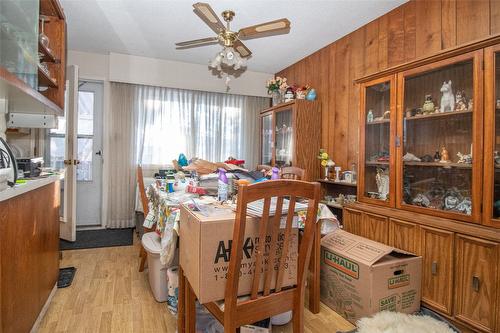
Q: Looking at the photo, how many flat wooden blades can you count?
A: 4